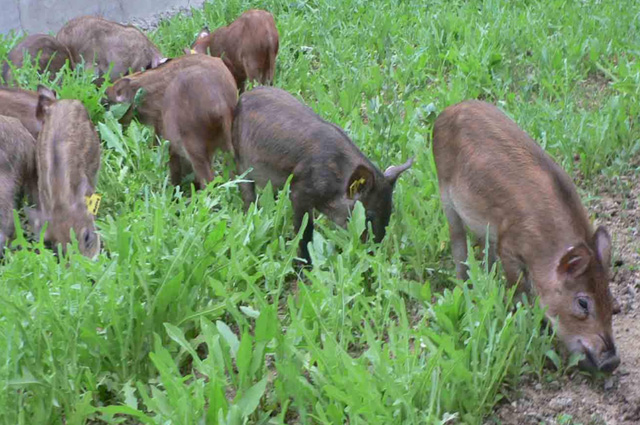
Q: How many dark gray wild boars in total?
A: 1